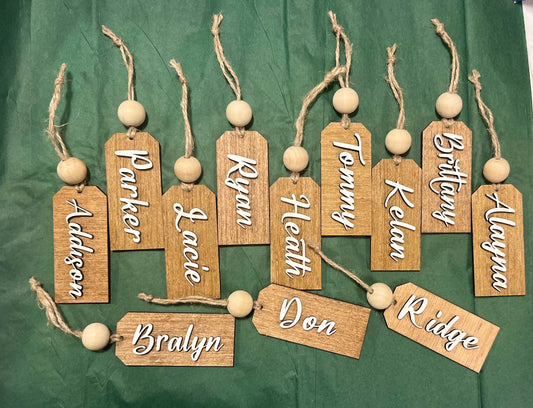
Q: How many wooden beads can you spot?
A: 12